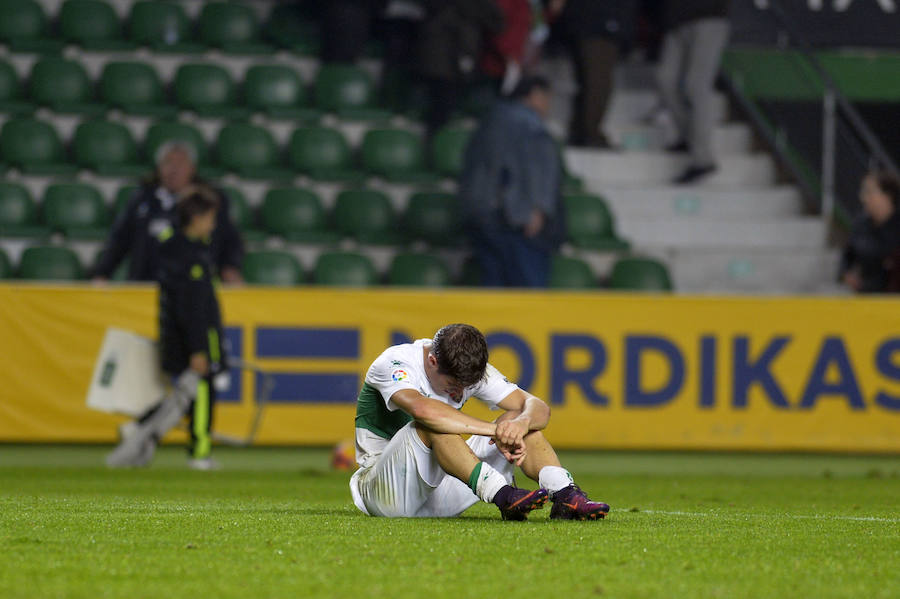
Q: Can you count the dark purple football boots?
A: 2